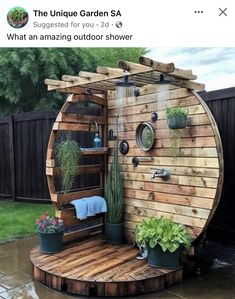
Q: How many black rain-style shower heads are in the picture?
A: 2